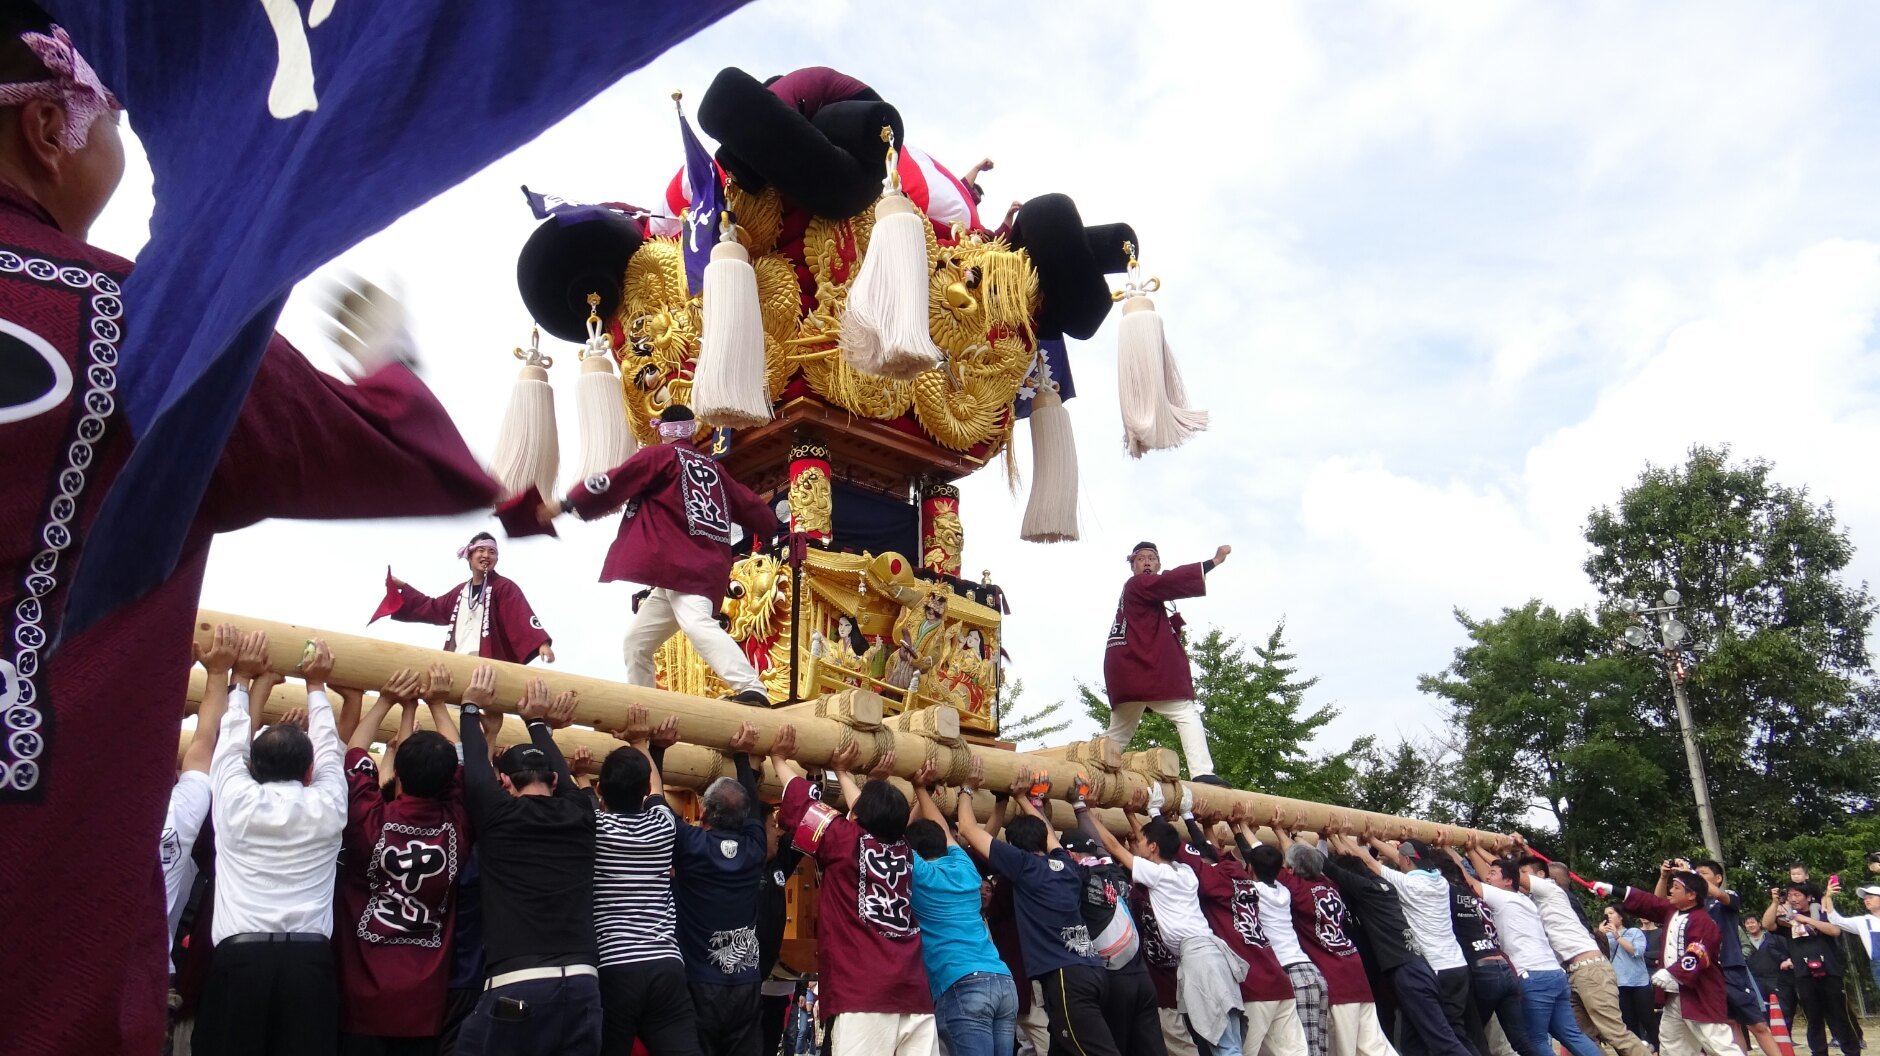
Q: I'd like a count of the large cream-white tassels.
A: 6